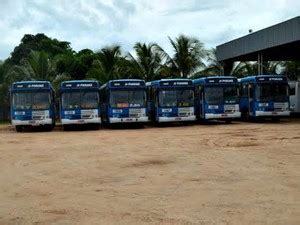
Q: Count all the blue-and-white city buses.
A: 6